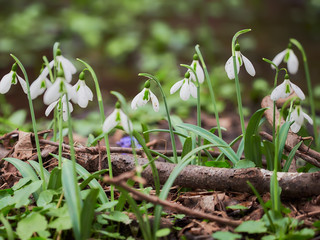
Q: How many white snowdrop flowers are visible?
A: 14